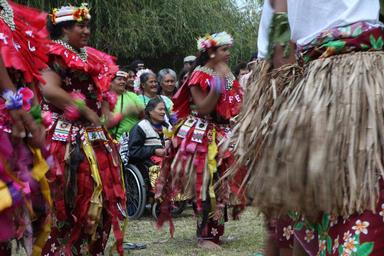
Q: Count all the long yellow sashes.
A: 3